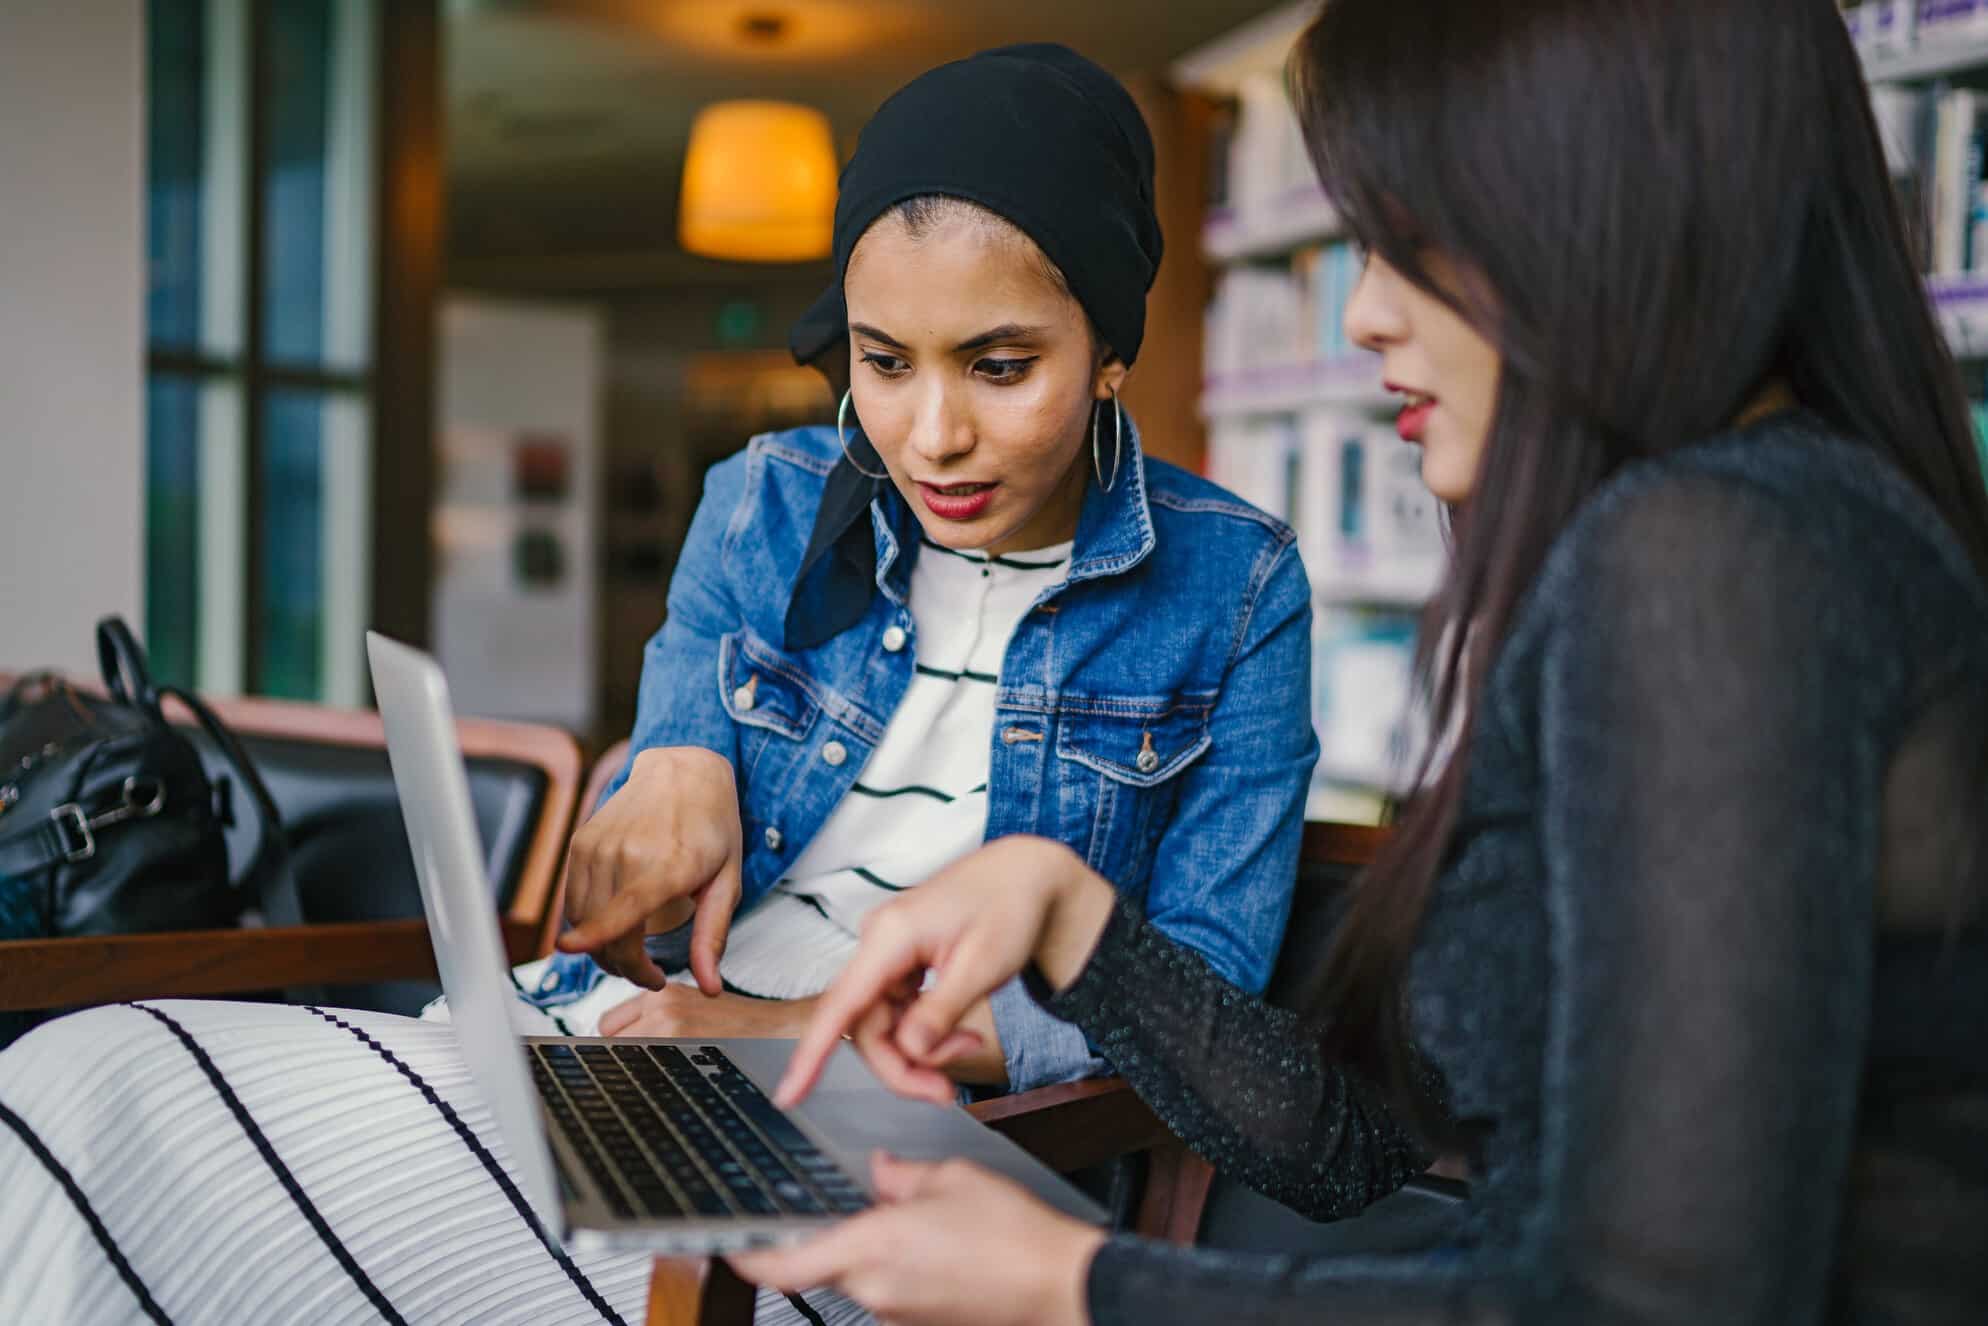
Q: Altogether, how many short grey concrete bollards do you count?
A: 0